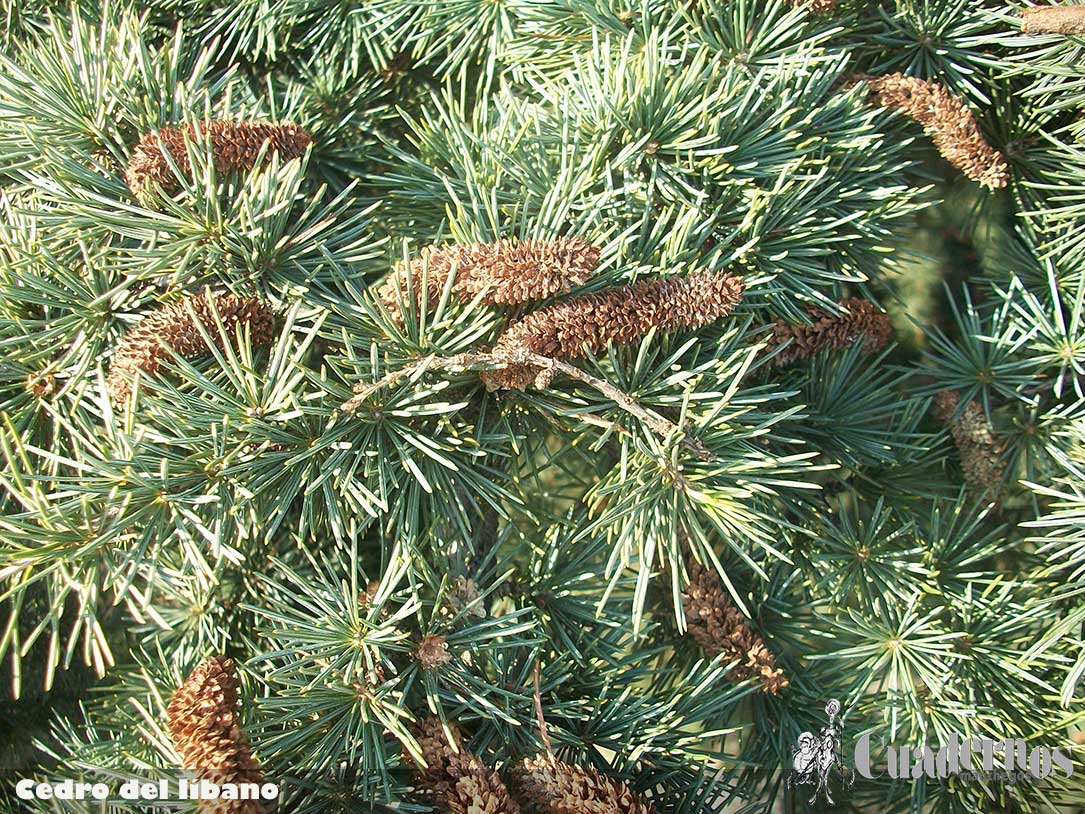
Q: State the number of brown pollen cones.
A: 11